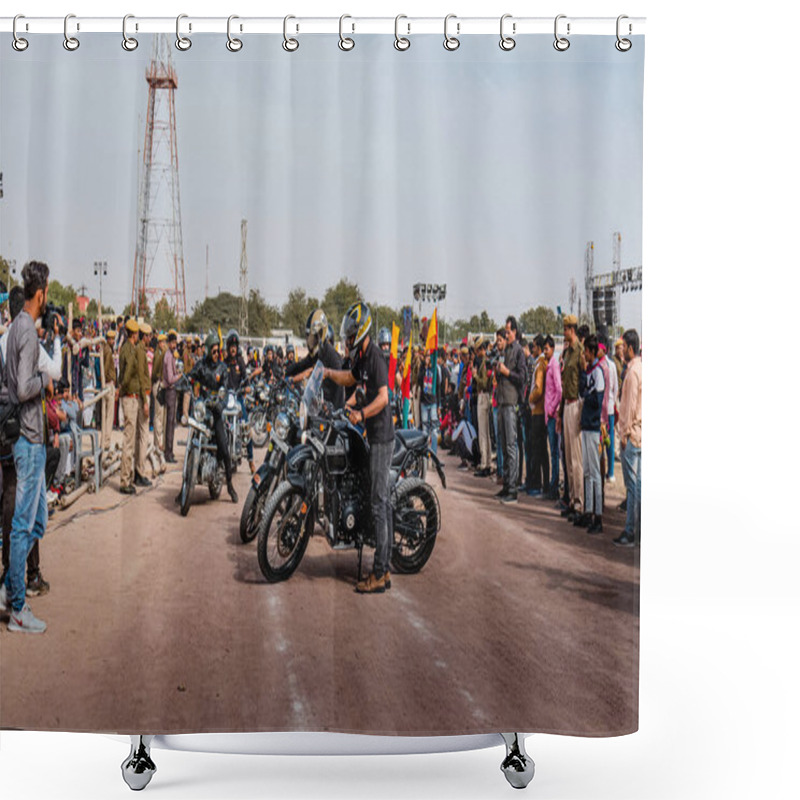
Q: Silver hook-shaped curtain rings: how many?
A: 12